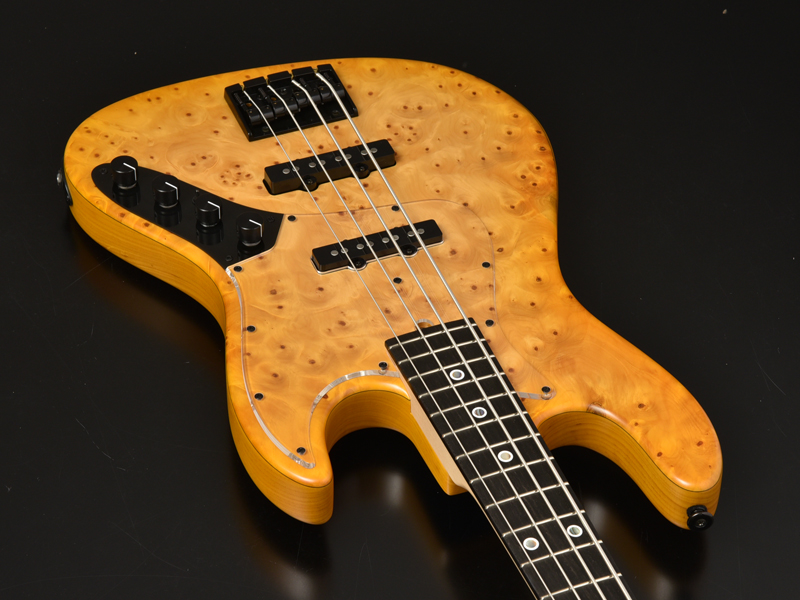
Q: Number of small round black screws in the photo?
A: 11